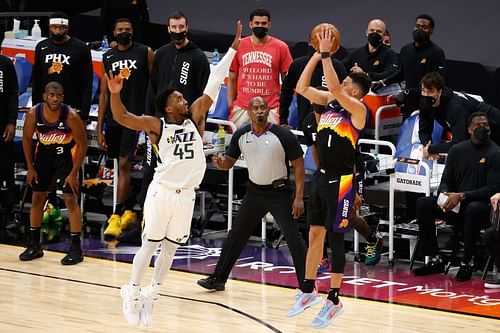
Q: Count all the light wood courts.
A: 1